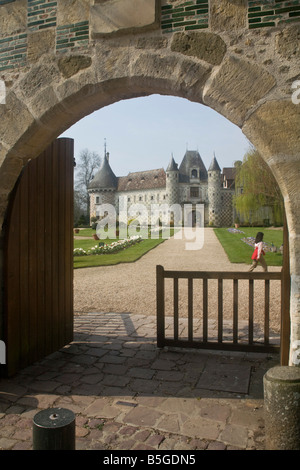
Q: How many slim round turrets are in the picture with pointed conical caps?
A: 2